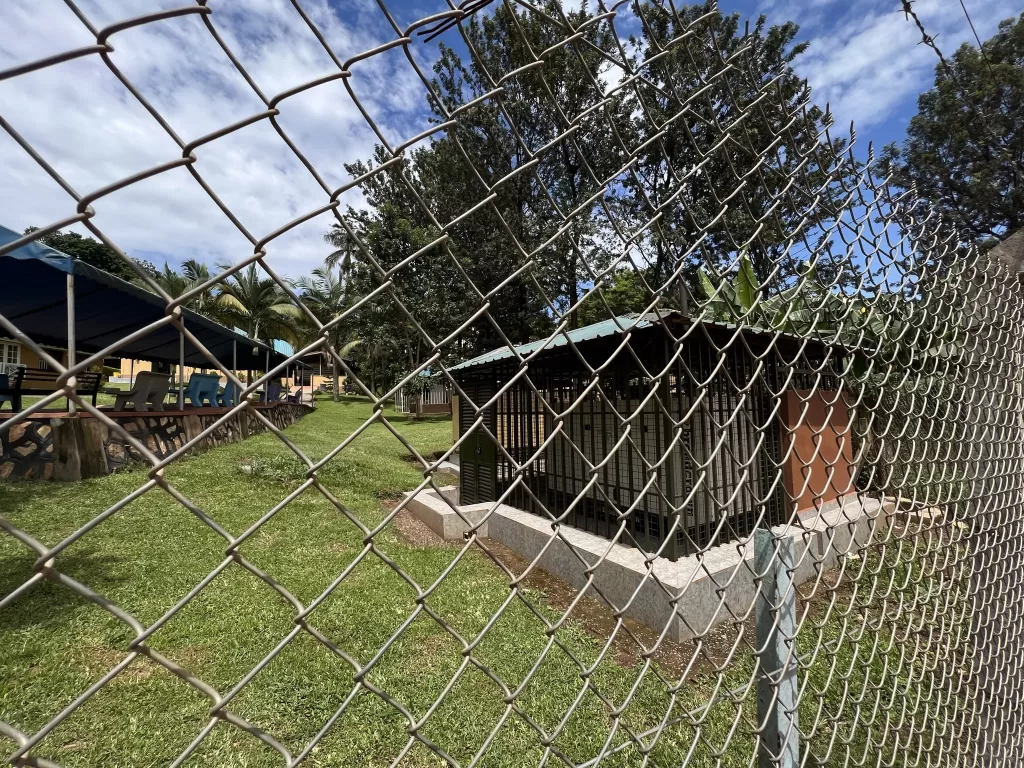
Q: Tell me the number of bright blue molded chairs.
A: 2